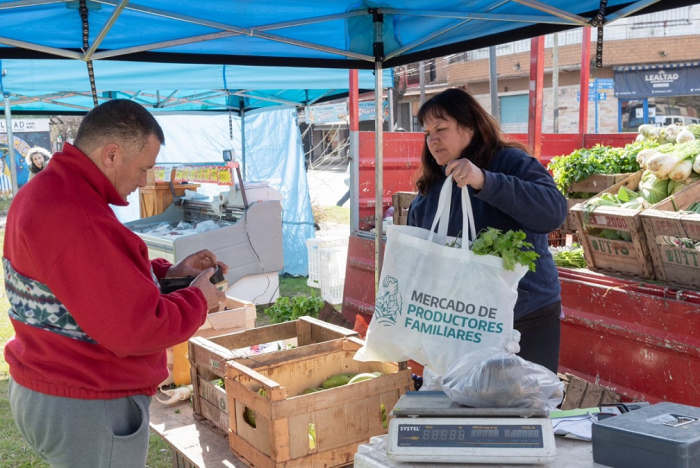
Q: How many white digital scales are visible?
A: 1